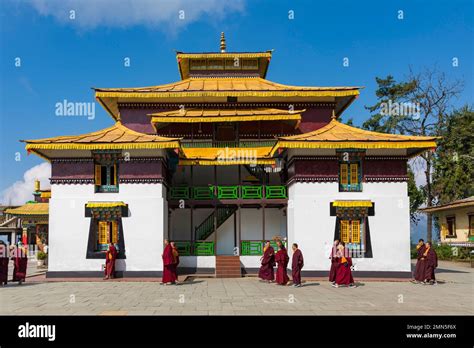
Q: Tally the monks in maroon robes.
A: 12